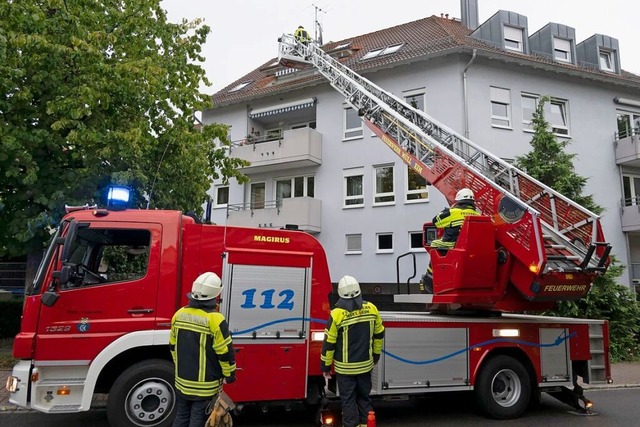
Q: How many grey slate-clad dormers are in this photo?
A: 3